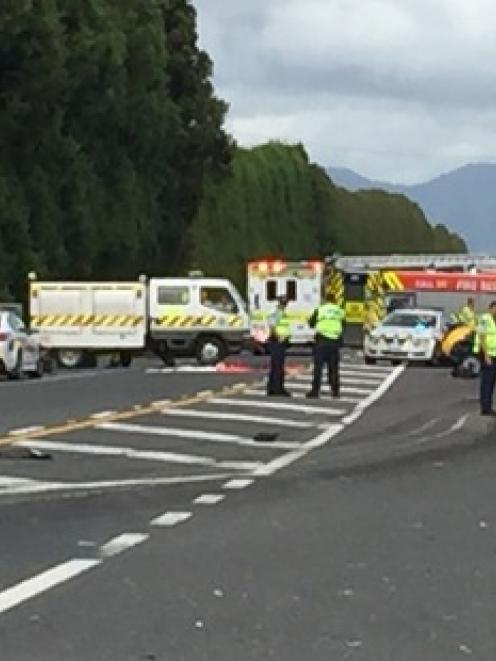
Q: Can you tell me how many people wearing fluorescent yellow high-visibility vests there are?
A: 4